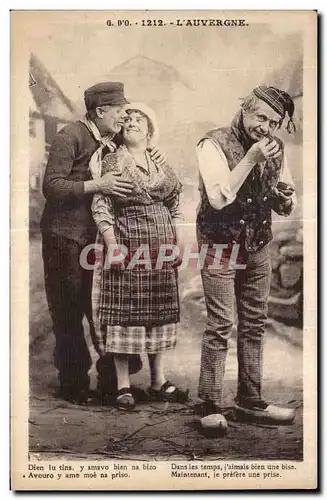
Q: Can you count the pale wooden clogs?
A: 2